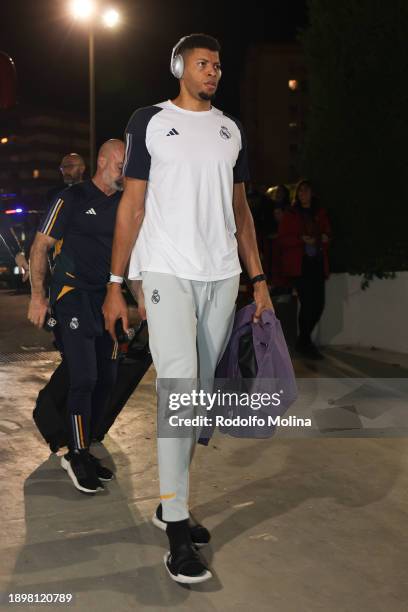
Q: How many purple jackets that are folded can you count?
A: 1